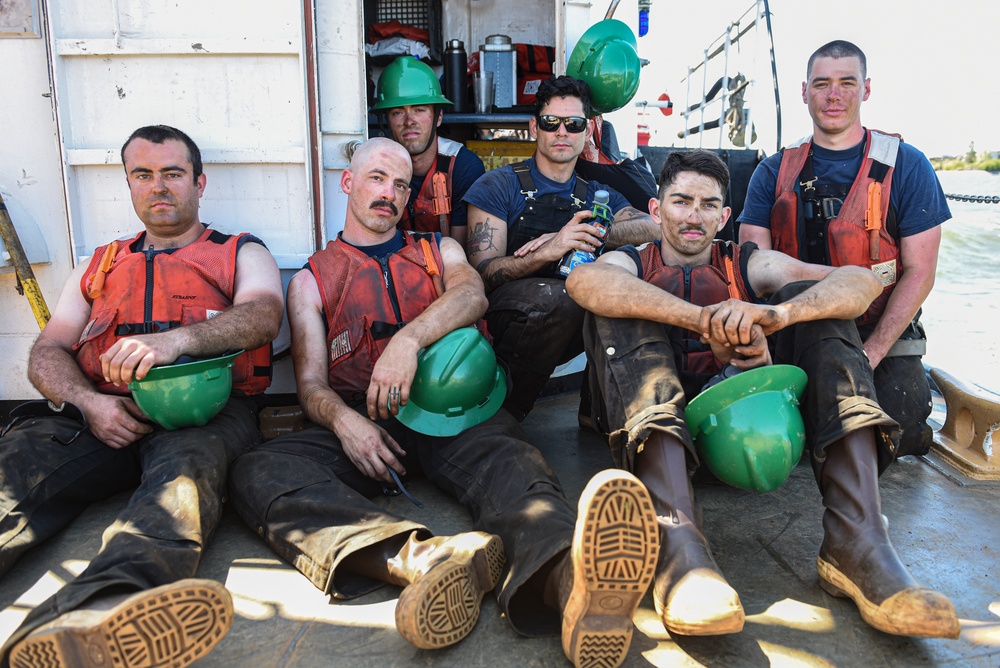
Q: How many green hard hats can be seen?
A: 5